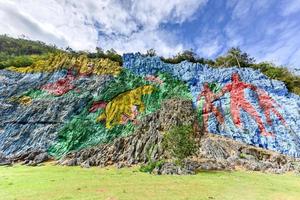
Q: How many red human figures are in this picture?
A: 3